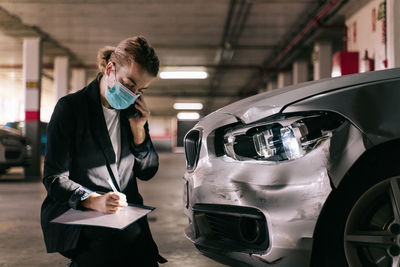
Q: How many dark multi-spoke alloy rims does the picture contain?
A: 1